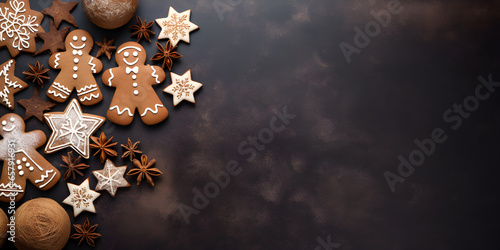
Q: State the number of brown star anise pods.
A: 9